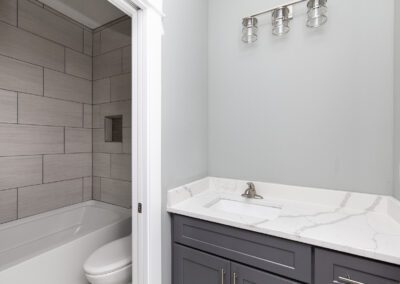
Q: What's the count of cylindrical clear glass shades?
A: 3